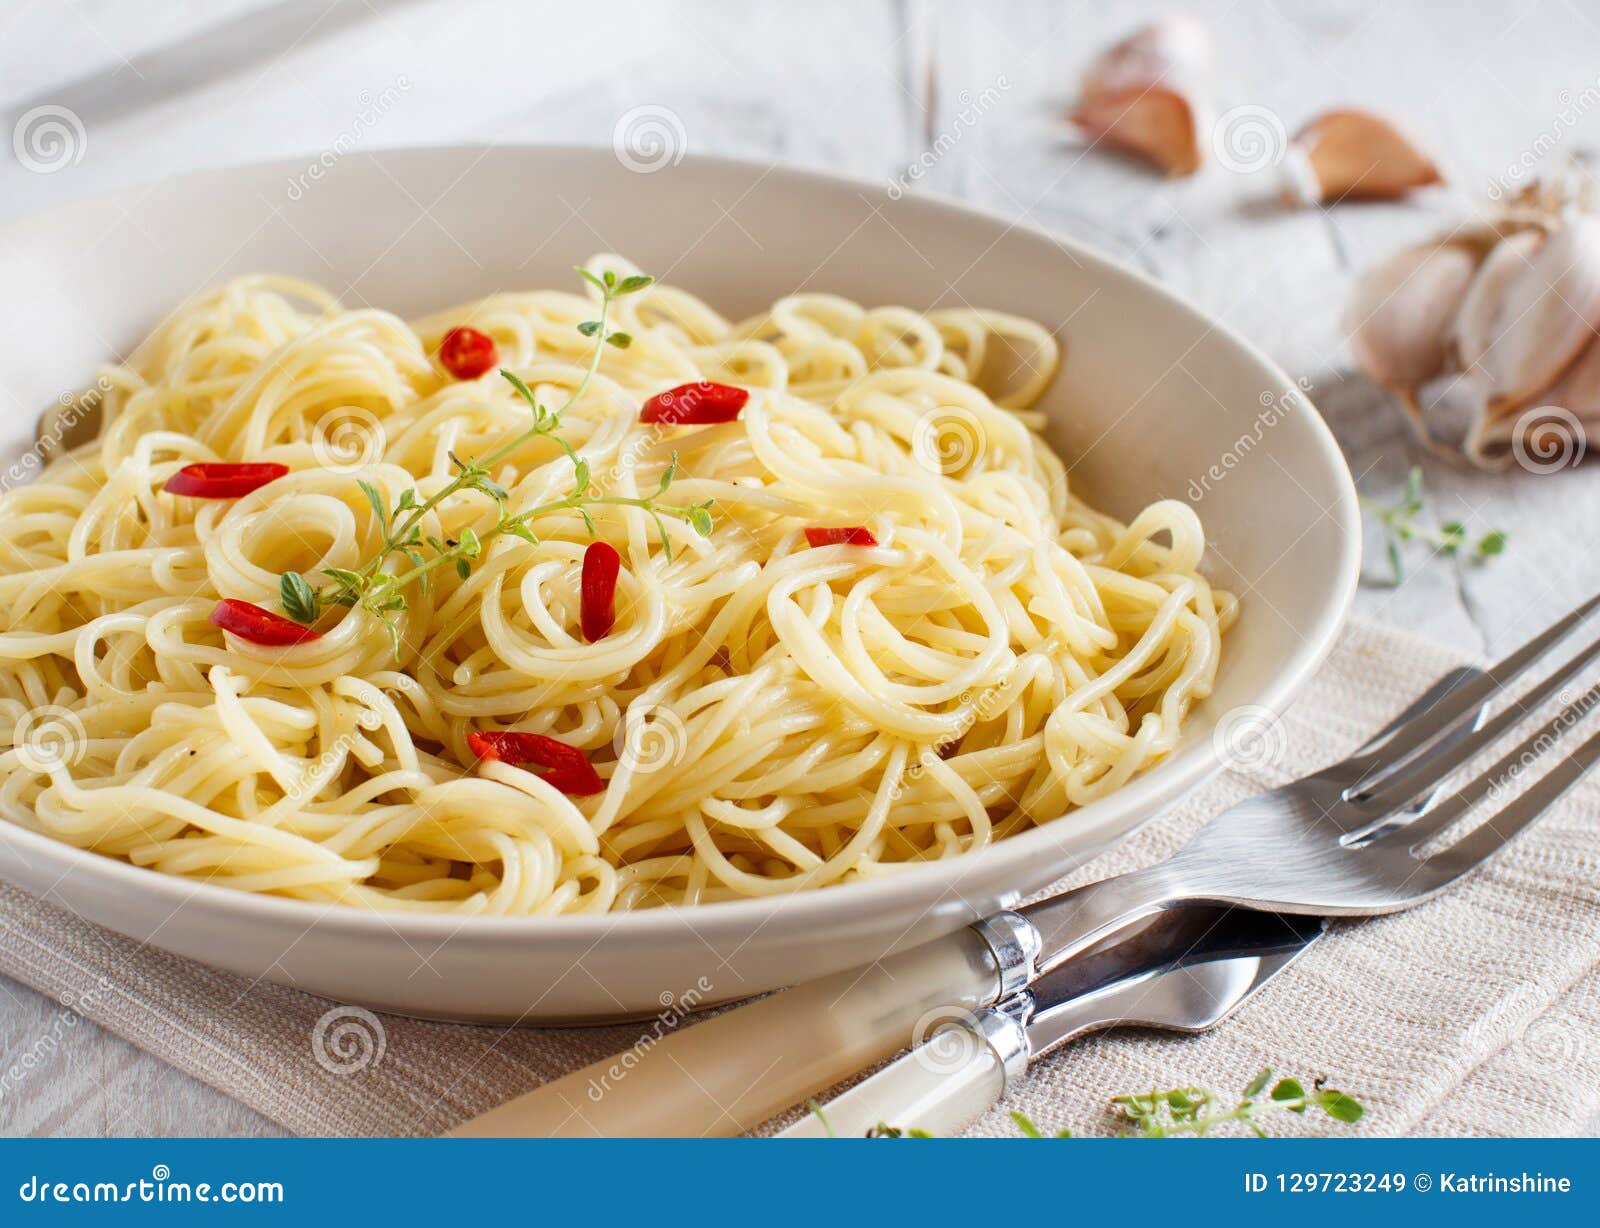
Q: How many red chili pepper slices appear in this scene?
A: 7